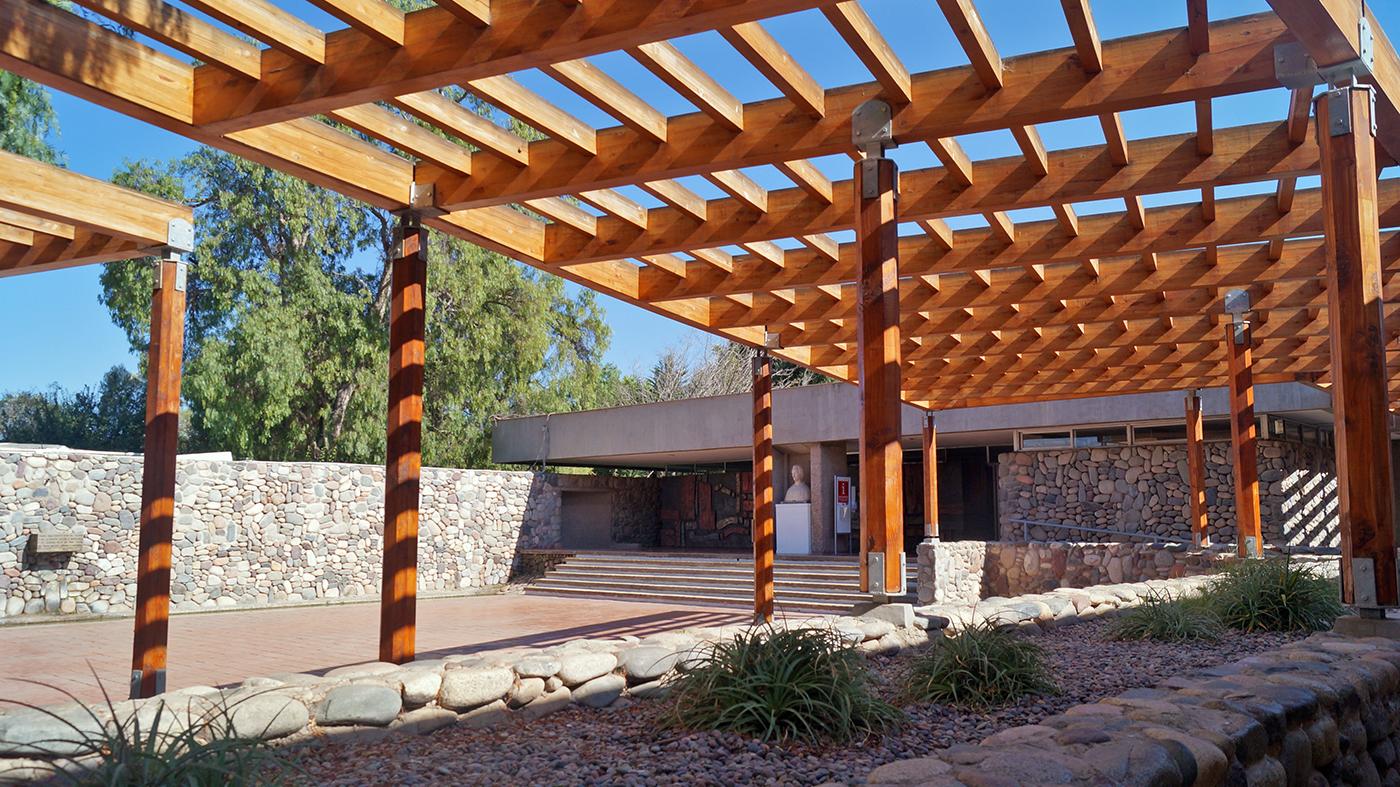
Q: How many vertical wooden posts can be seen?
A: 8